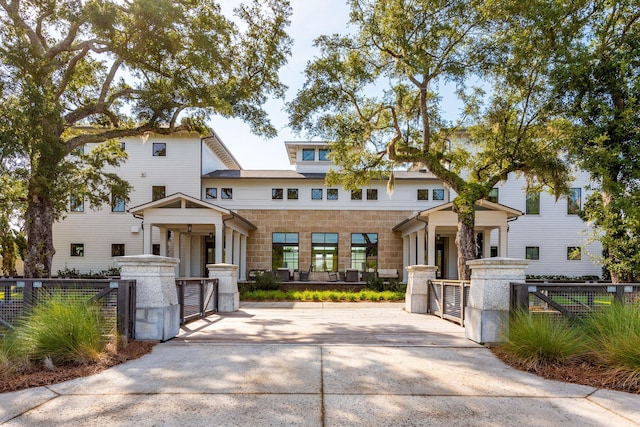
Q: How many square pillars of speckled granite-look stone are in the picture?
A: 4